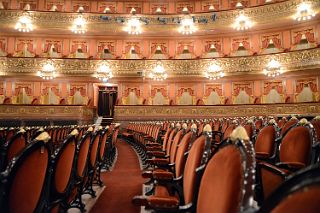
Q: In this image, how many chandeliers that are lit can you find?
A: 11